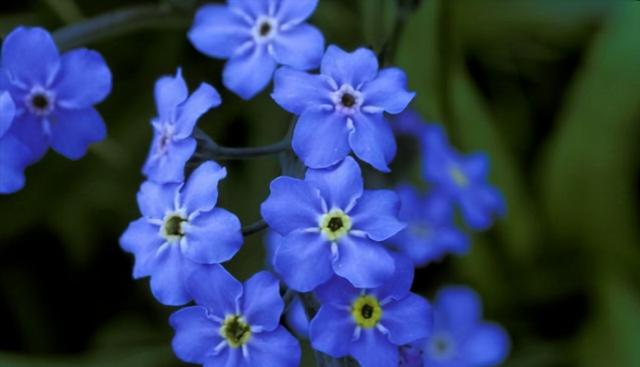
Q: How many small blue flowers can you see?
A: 12